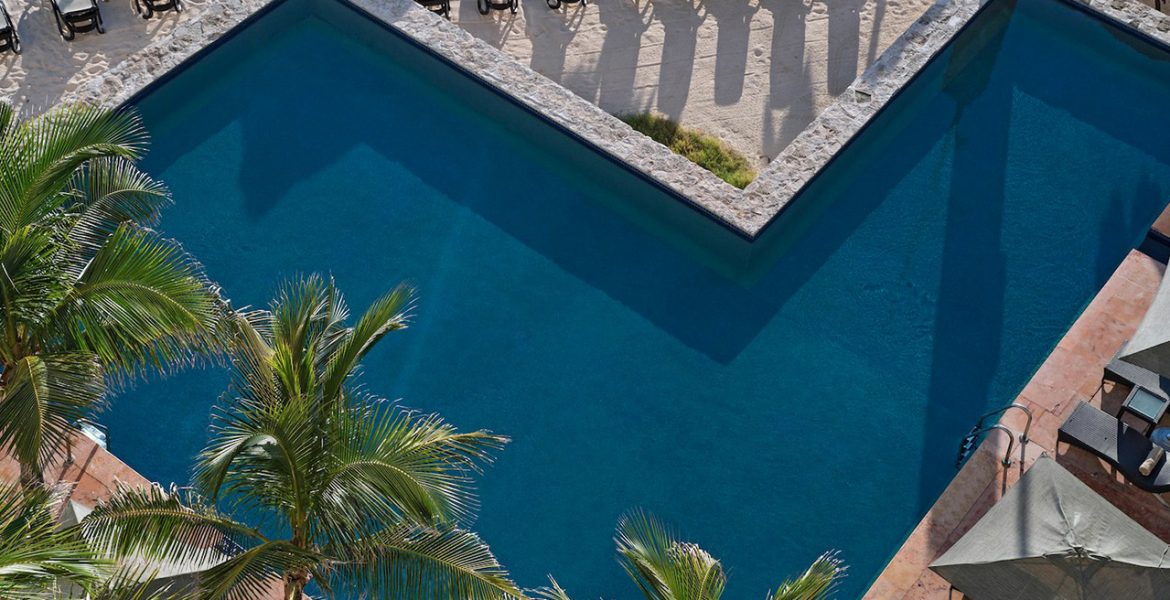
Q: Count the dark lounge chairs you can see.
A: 8